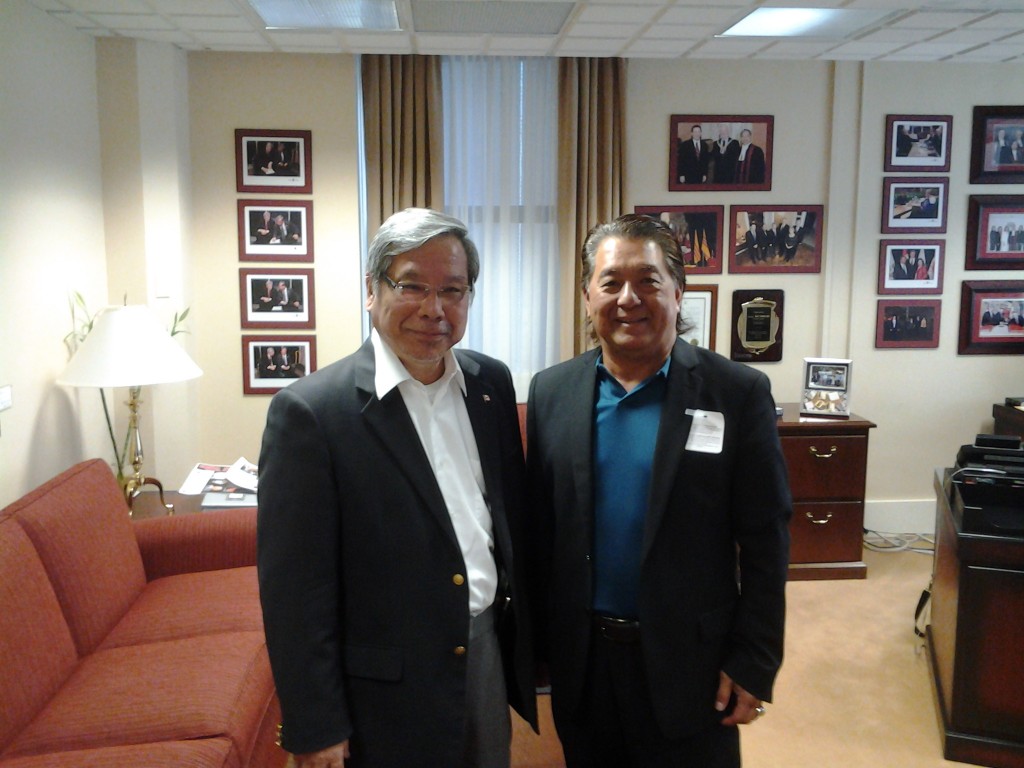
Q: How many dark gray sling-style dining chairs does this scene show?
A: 0